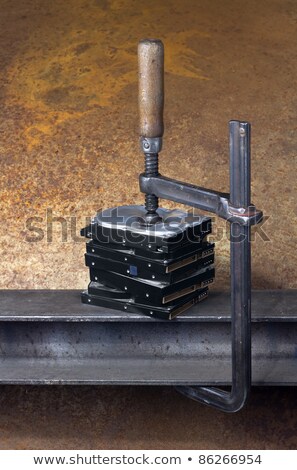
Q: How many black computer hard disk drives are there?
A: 5